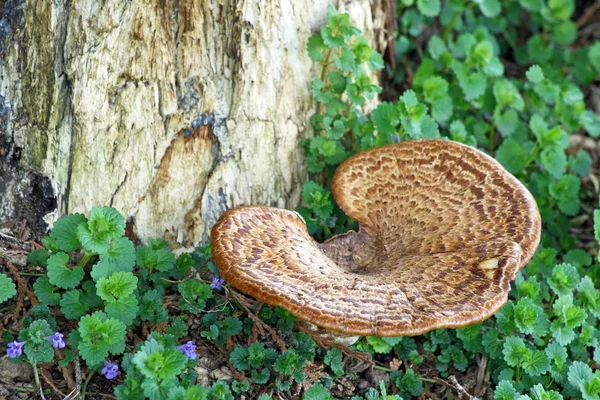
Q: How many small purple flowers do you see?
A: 5